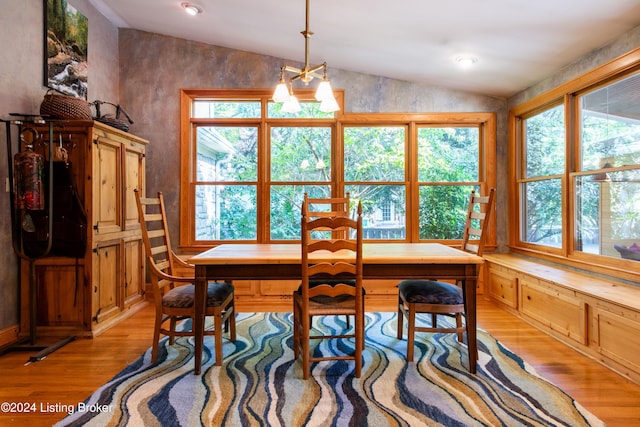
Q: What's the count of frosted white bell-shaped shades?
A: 4